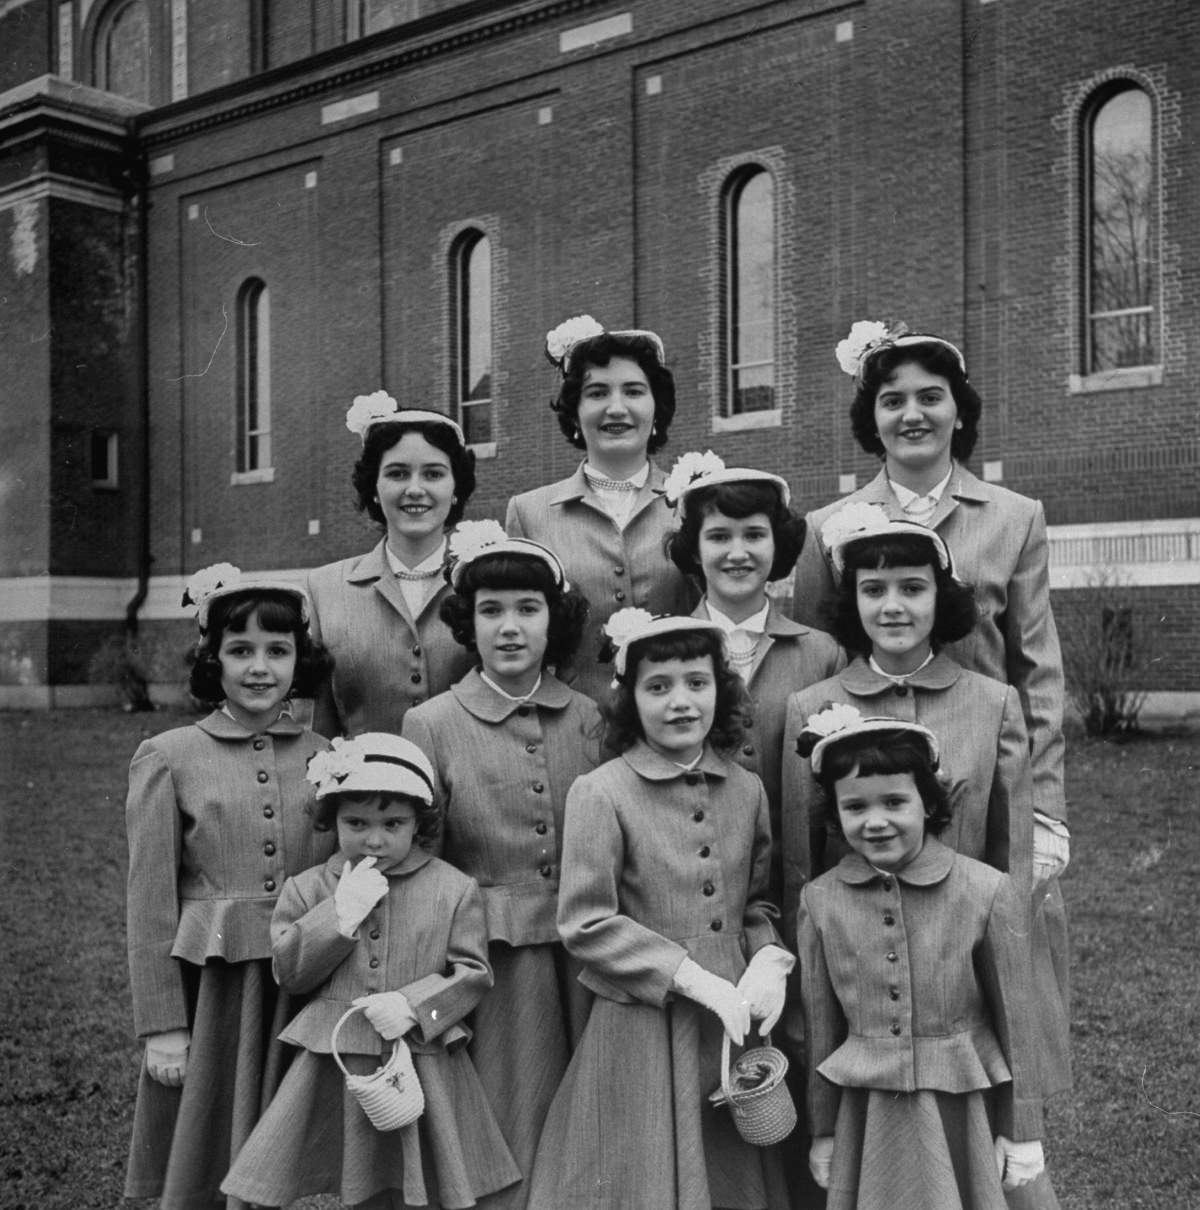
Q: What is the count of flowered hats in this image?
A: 10